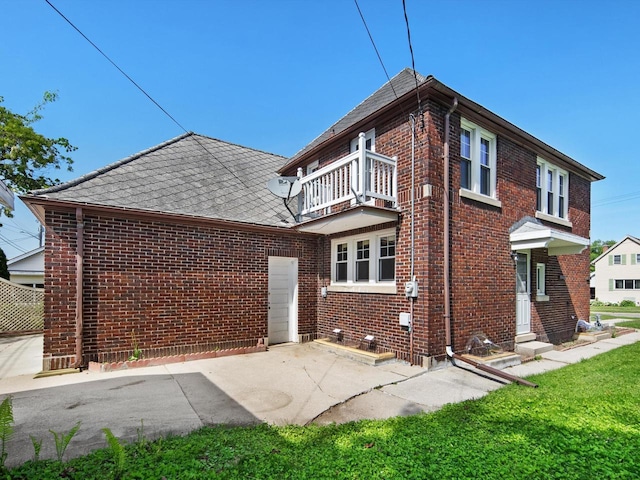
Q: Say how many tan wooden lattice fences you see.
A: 1